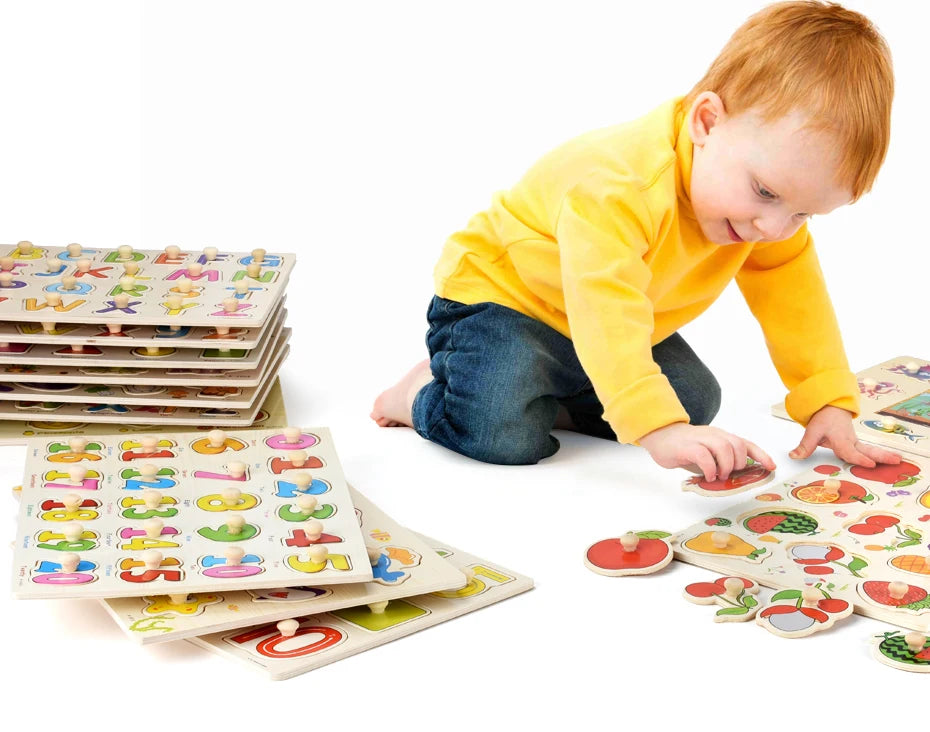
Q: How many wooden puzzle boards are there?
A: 12